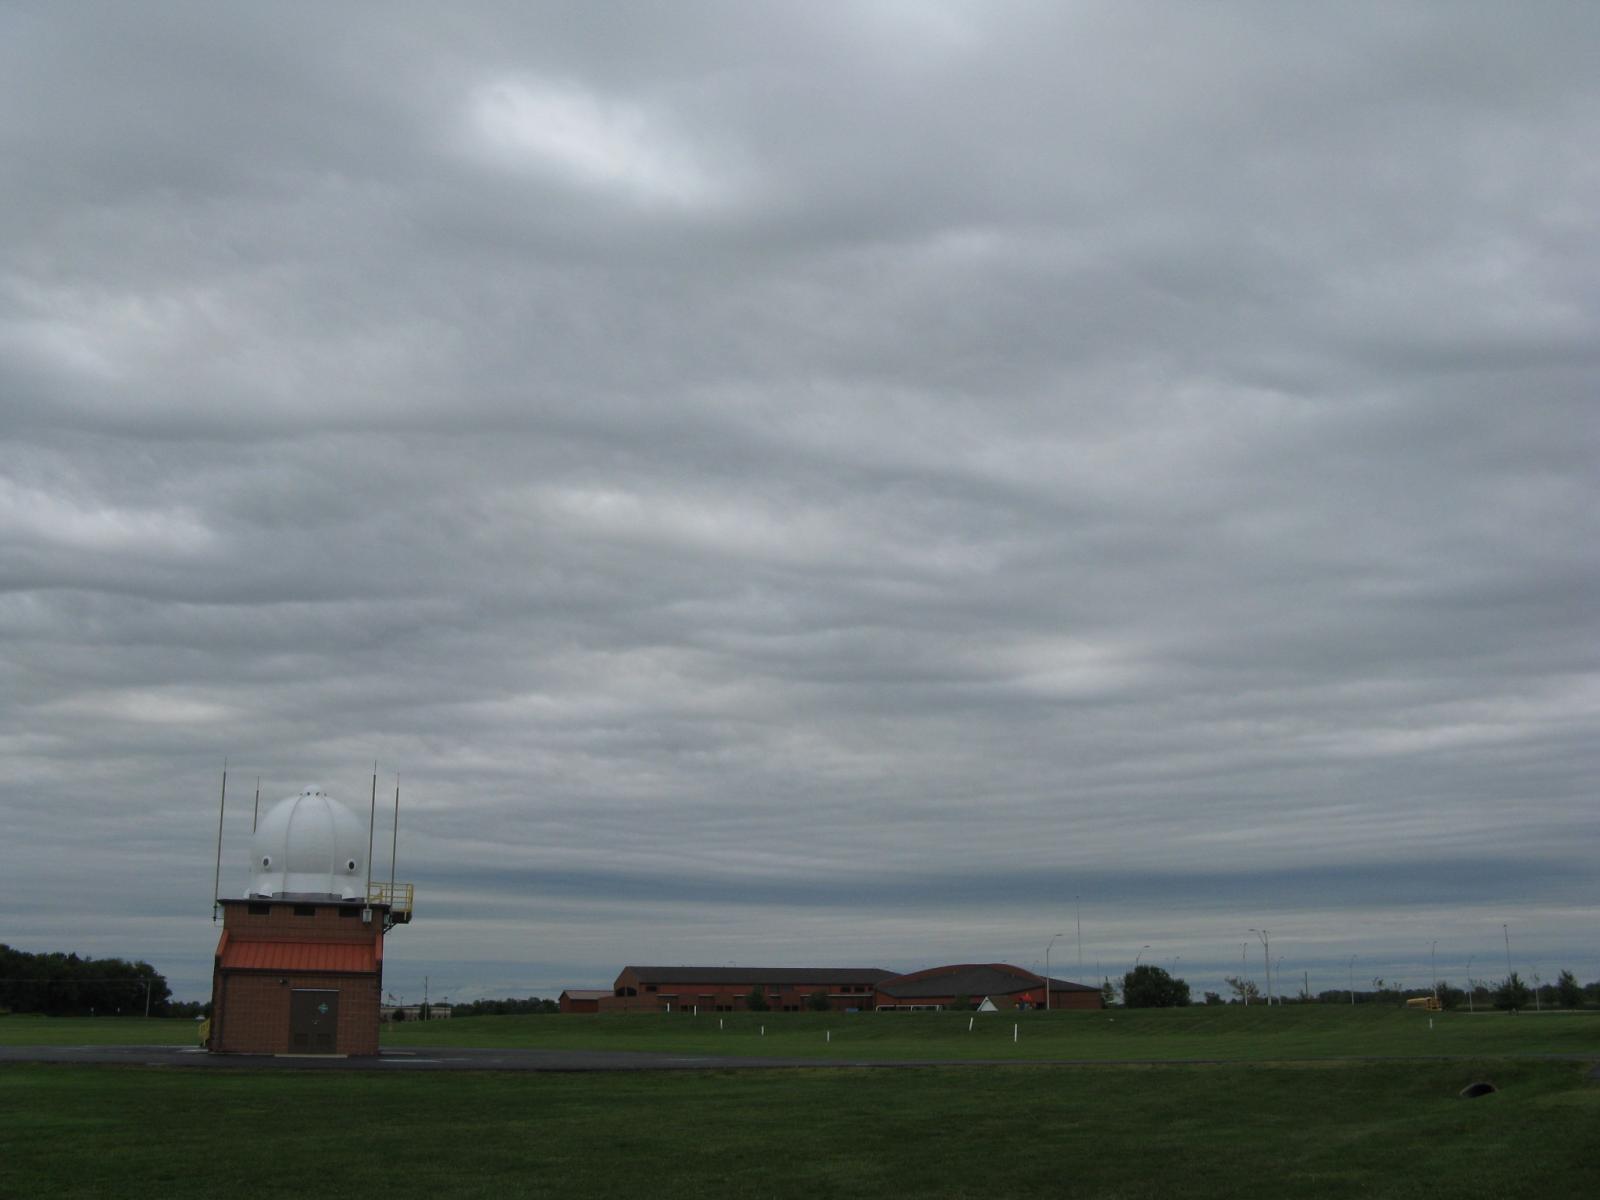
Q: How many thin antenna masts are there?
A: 4